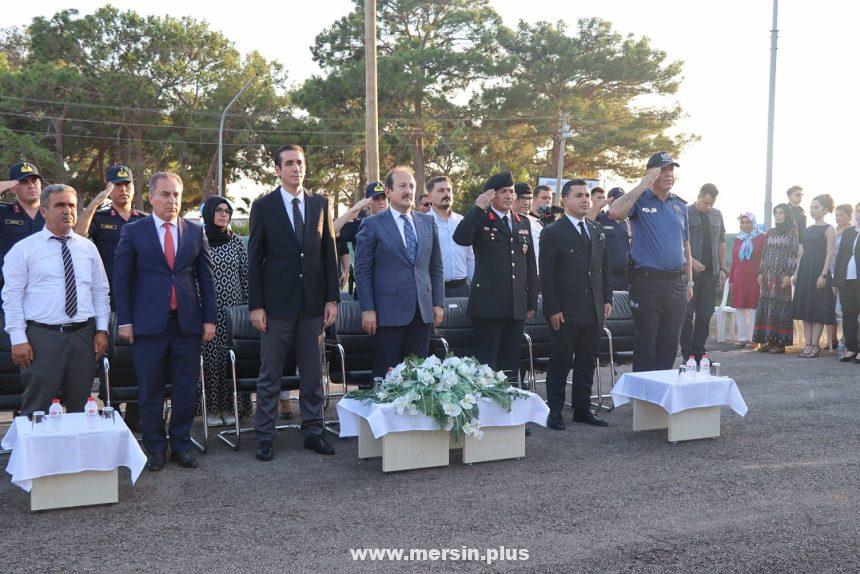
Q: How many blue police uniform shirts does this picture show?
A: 1